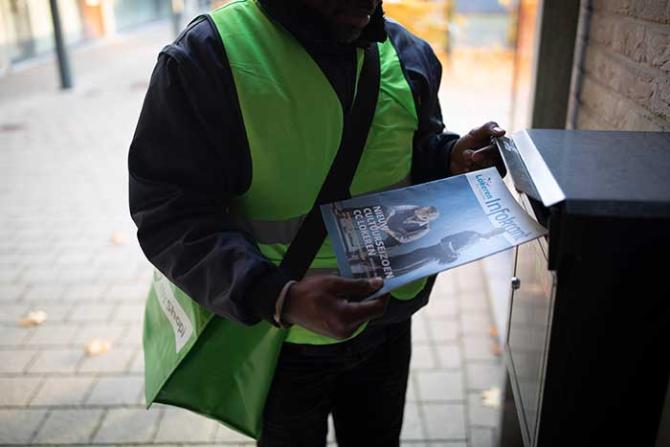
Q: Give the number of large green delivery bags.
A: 1